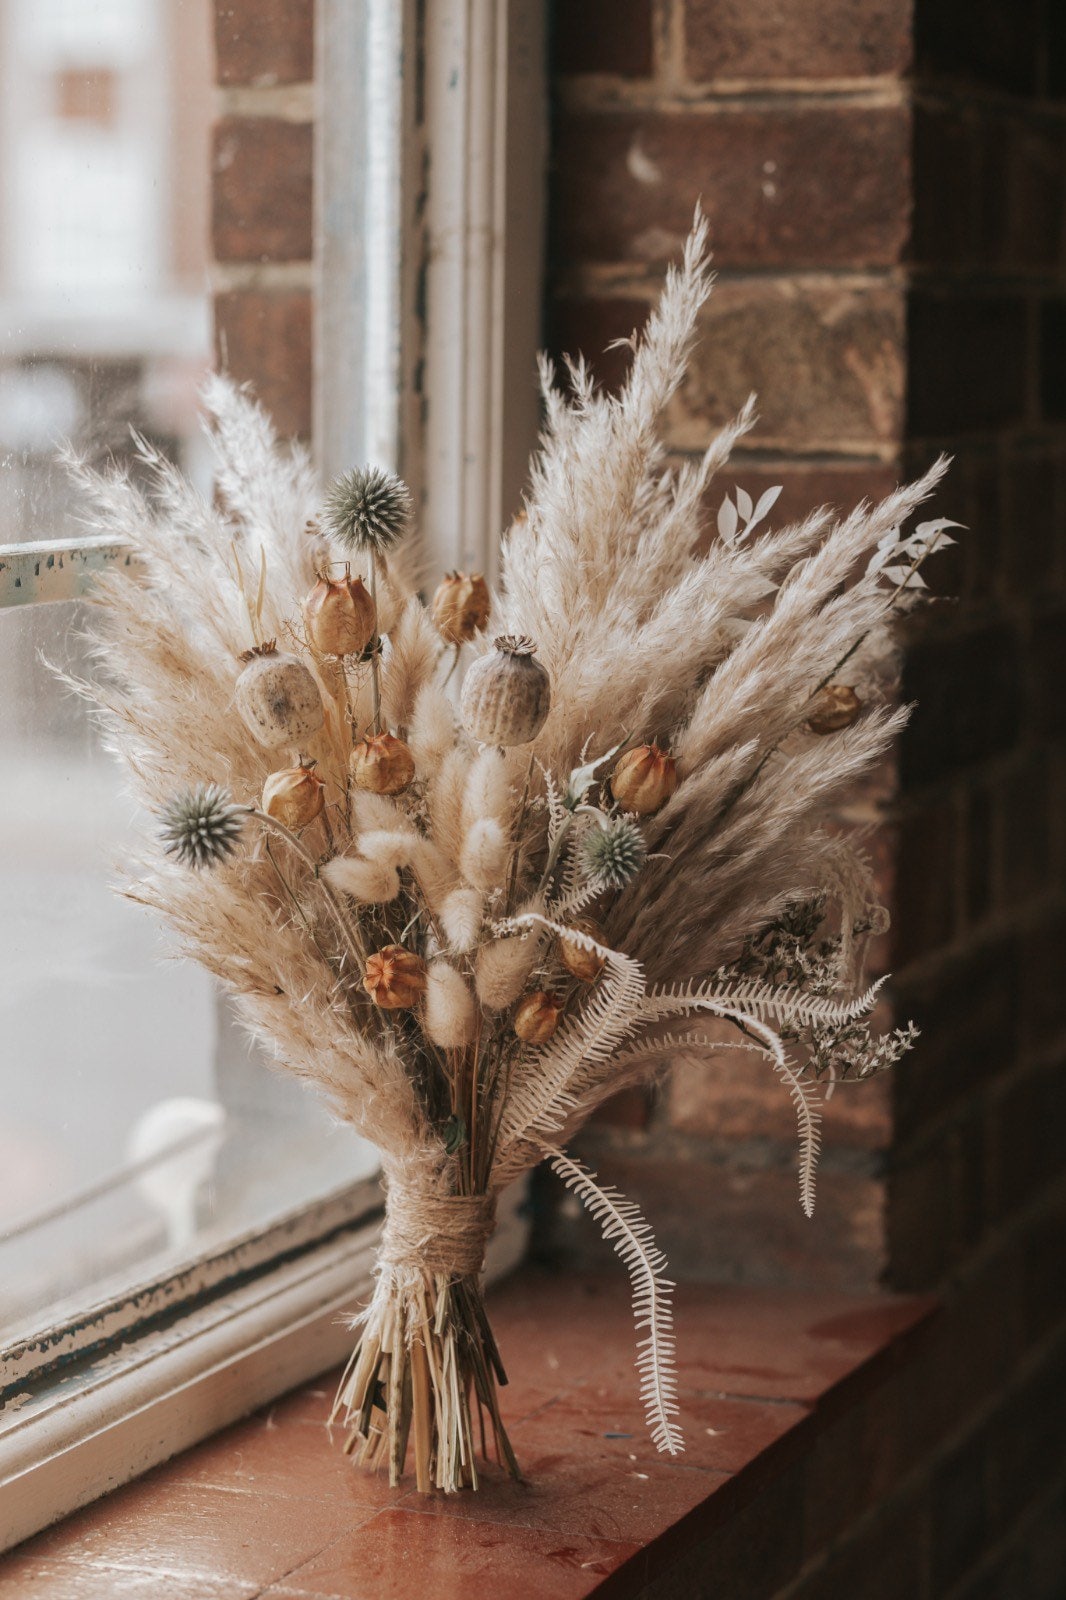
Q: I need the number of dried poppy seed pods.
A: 2